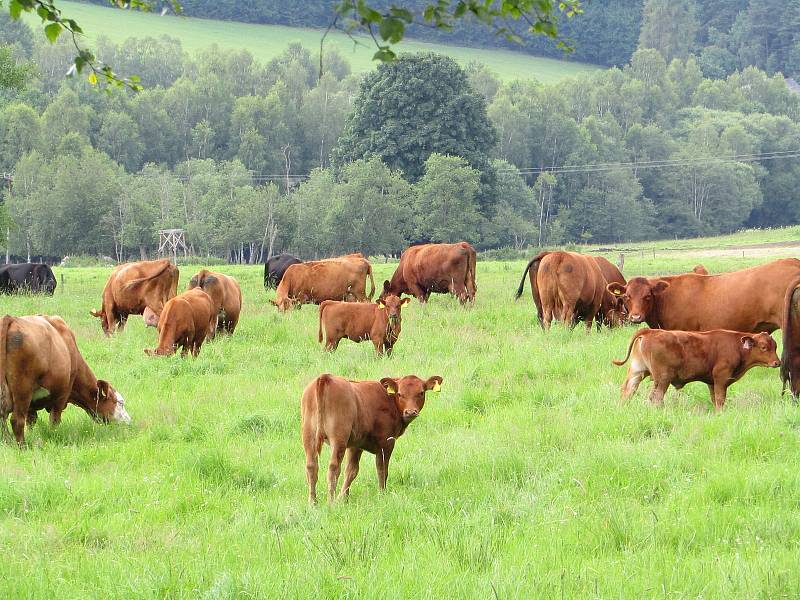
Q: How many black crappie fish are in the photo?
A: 0